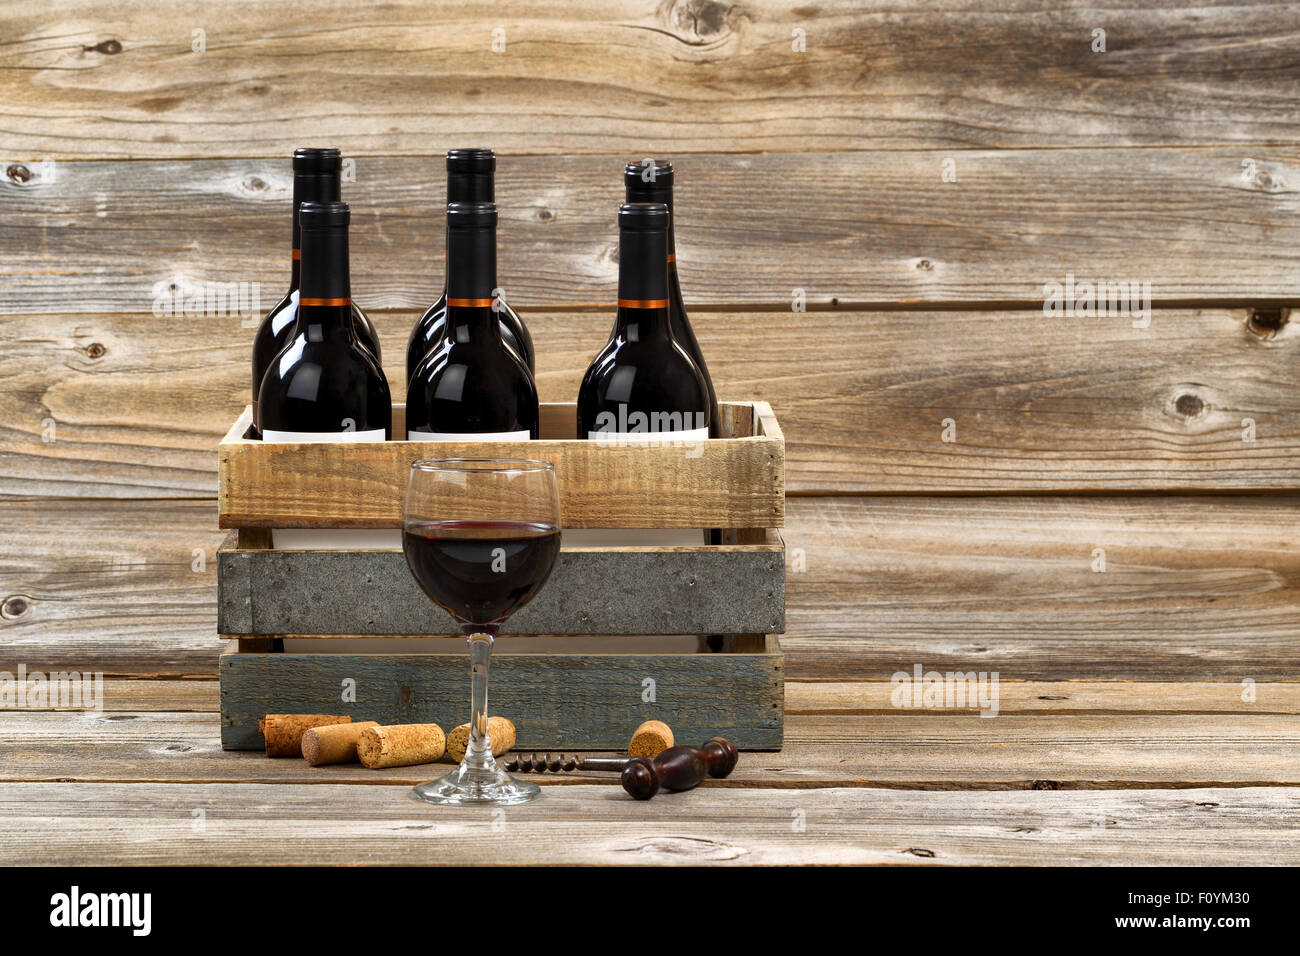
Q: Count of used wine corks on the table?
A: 5